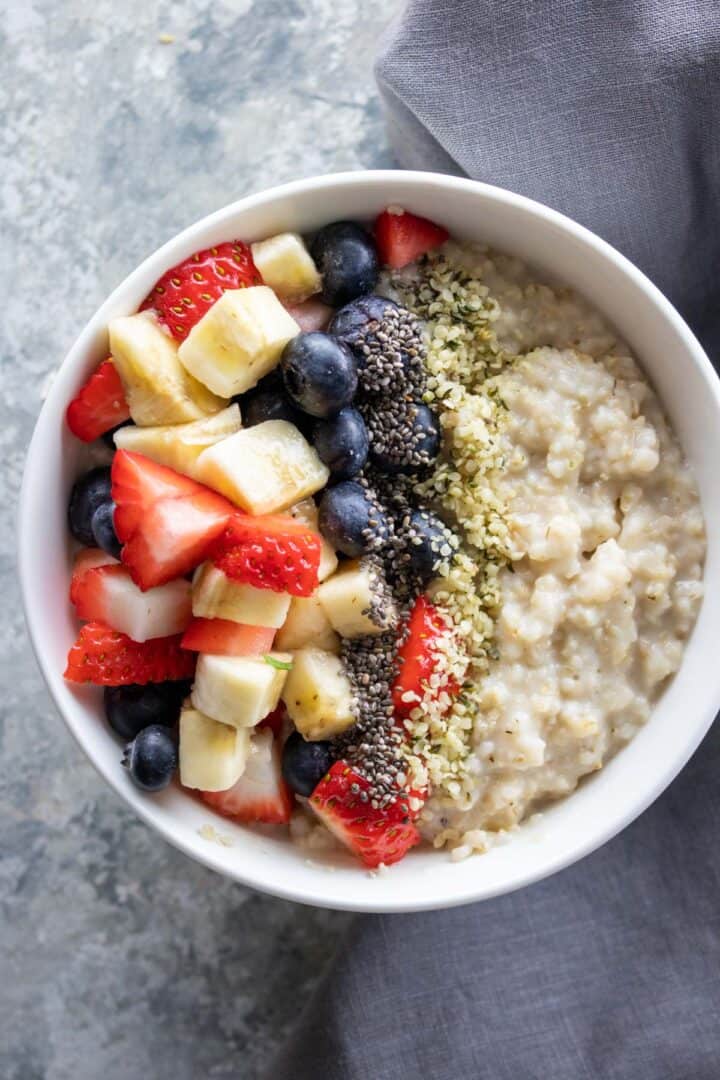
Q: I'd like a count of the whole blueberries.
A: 13